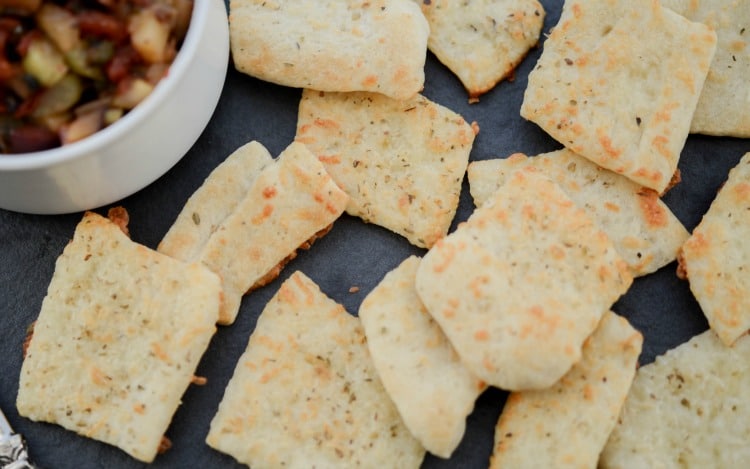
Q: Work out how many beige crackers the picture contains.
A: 15